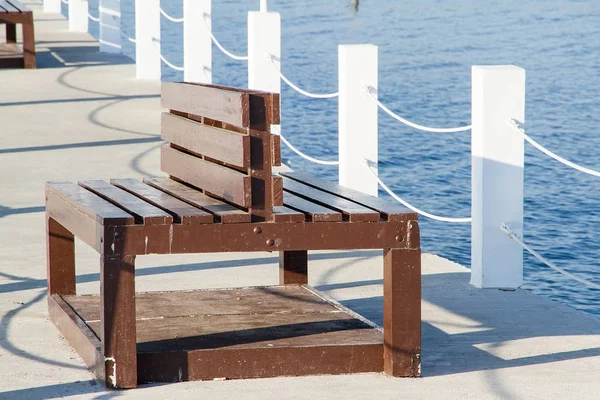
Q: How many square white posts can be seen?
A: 8